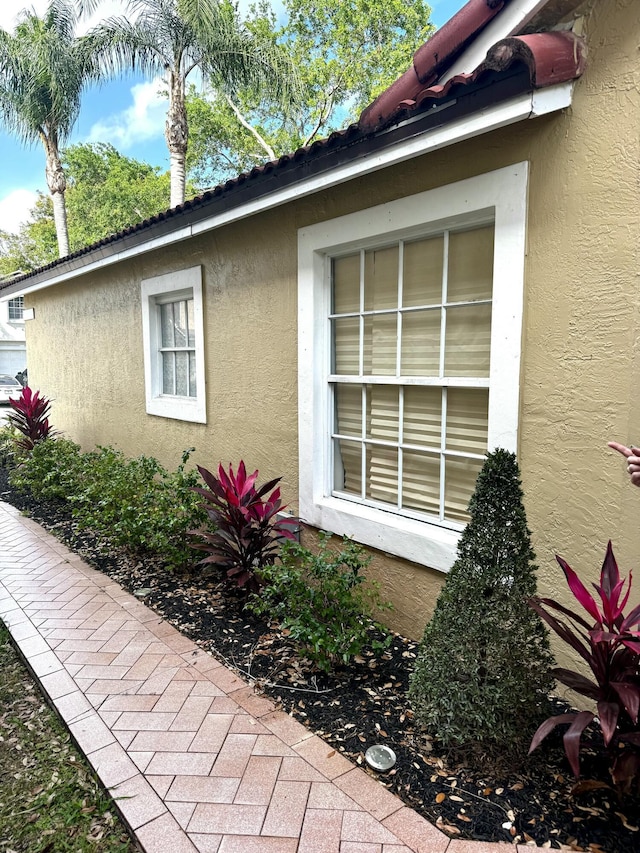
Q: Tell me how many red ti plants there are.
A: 3